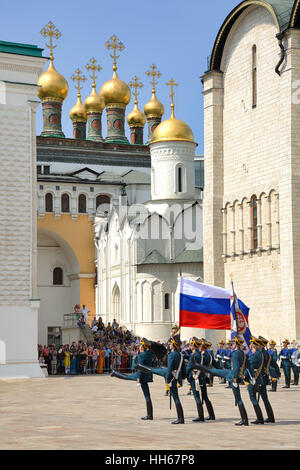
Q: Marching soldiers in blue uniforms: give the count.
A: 7